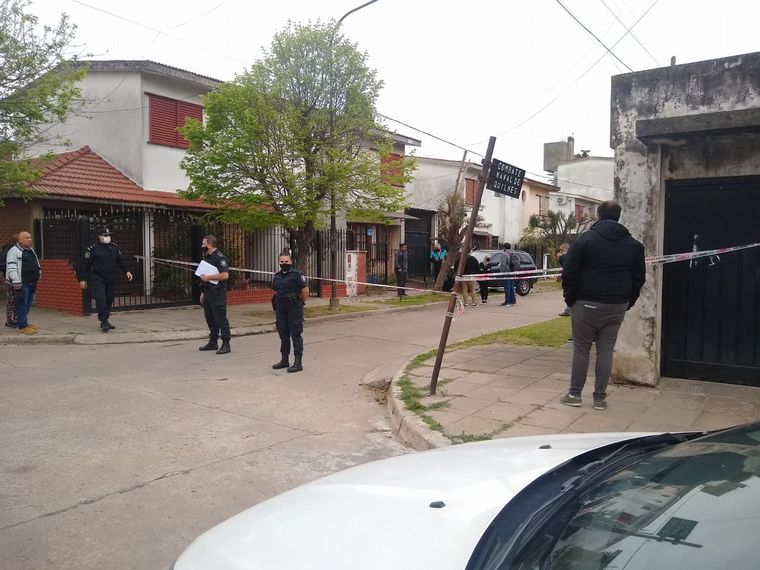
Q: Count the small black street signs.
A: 1